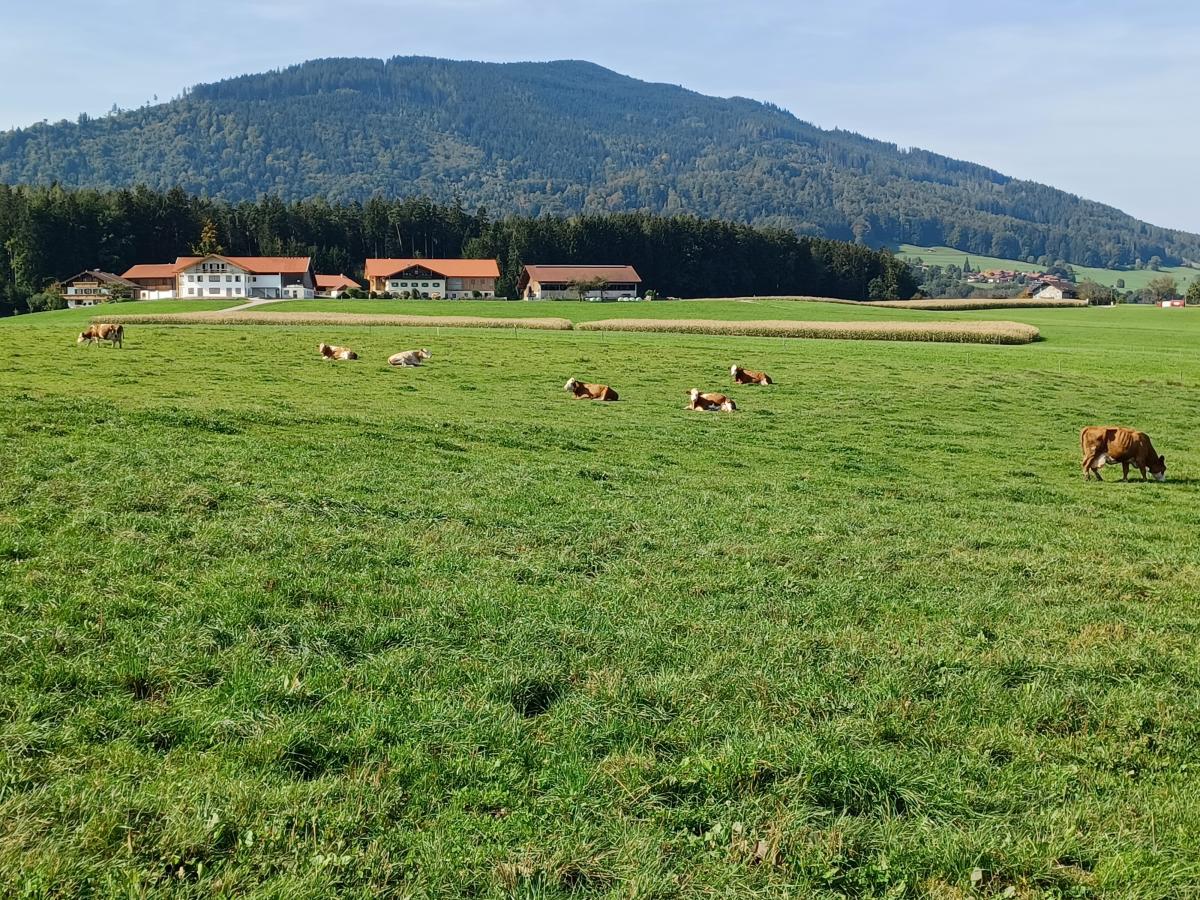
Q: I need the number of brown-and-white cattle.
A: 7